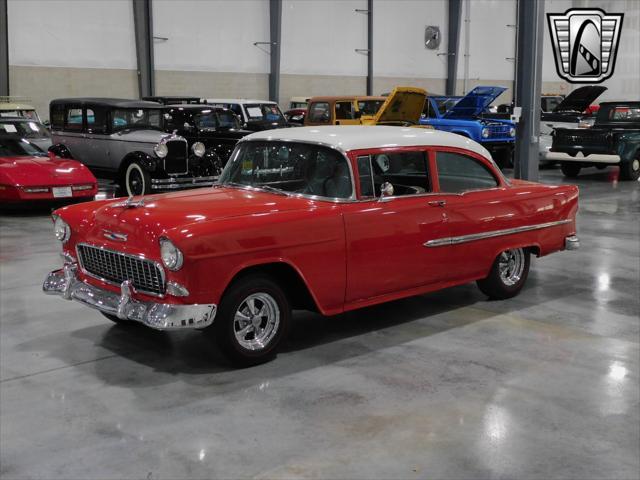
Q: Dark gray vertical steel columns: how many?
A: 6